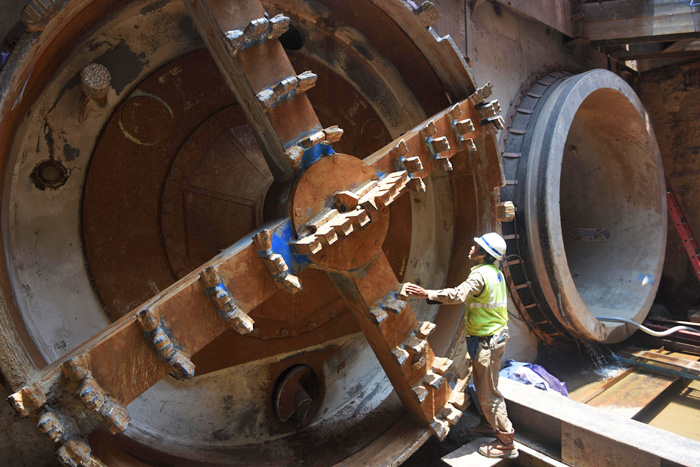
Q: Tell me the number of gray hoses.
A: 1